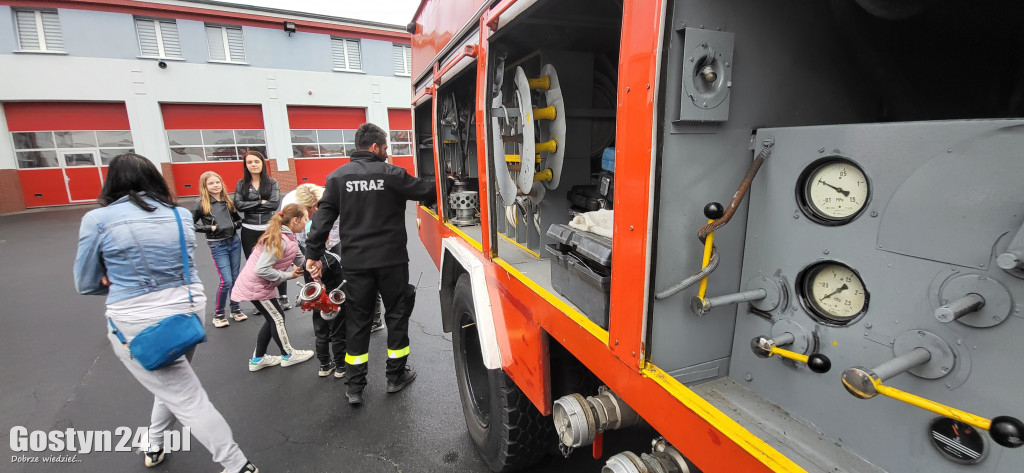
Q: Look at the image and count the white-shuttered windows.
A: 5